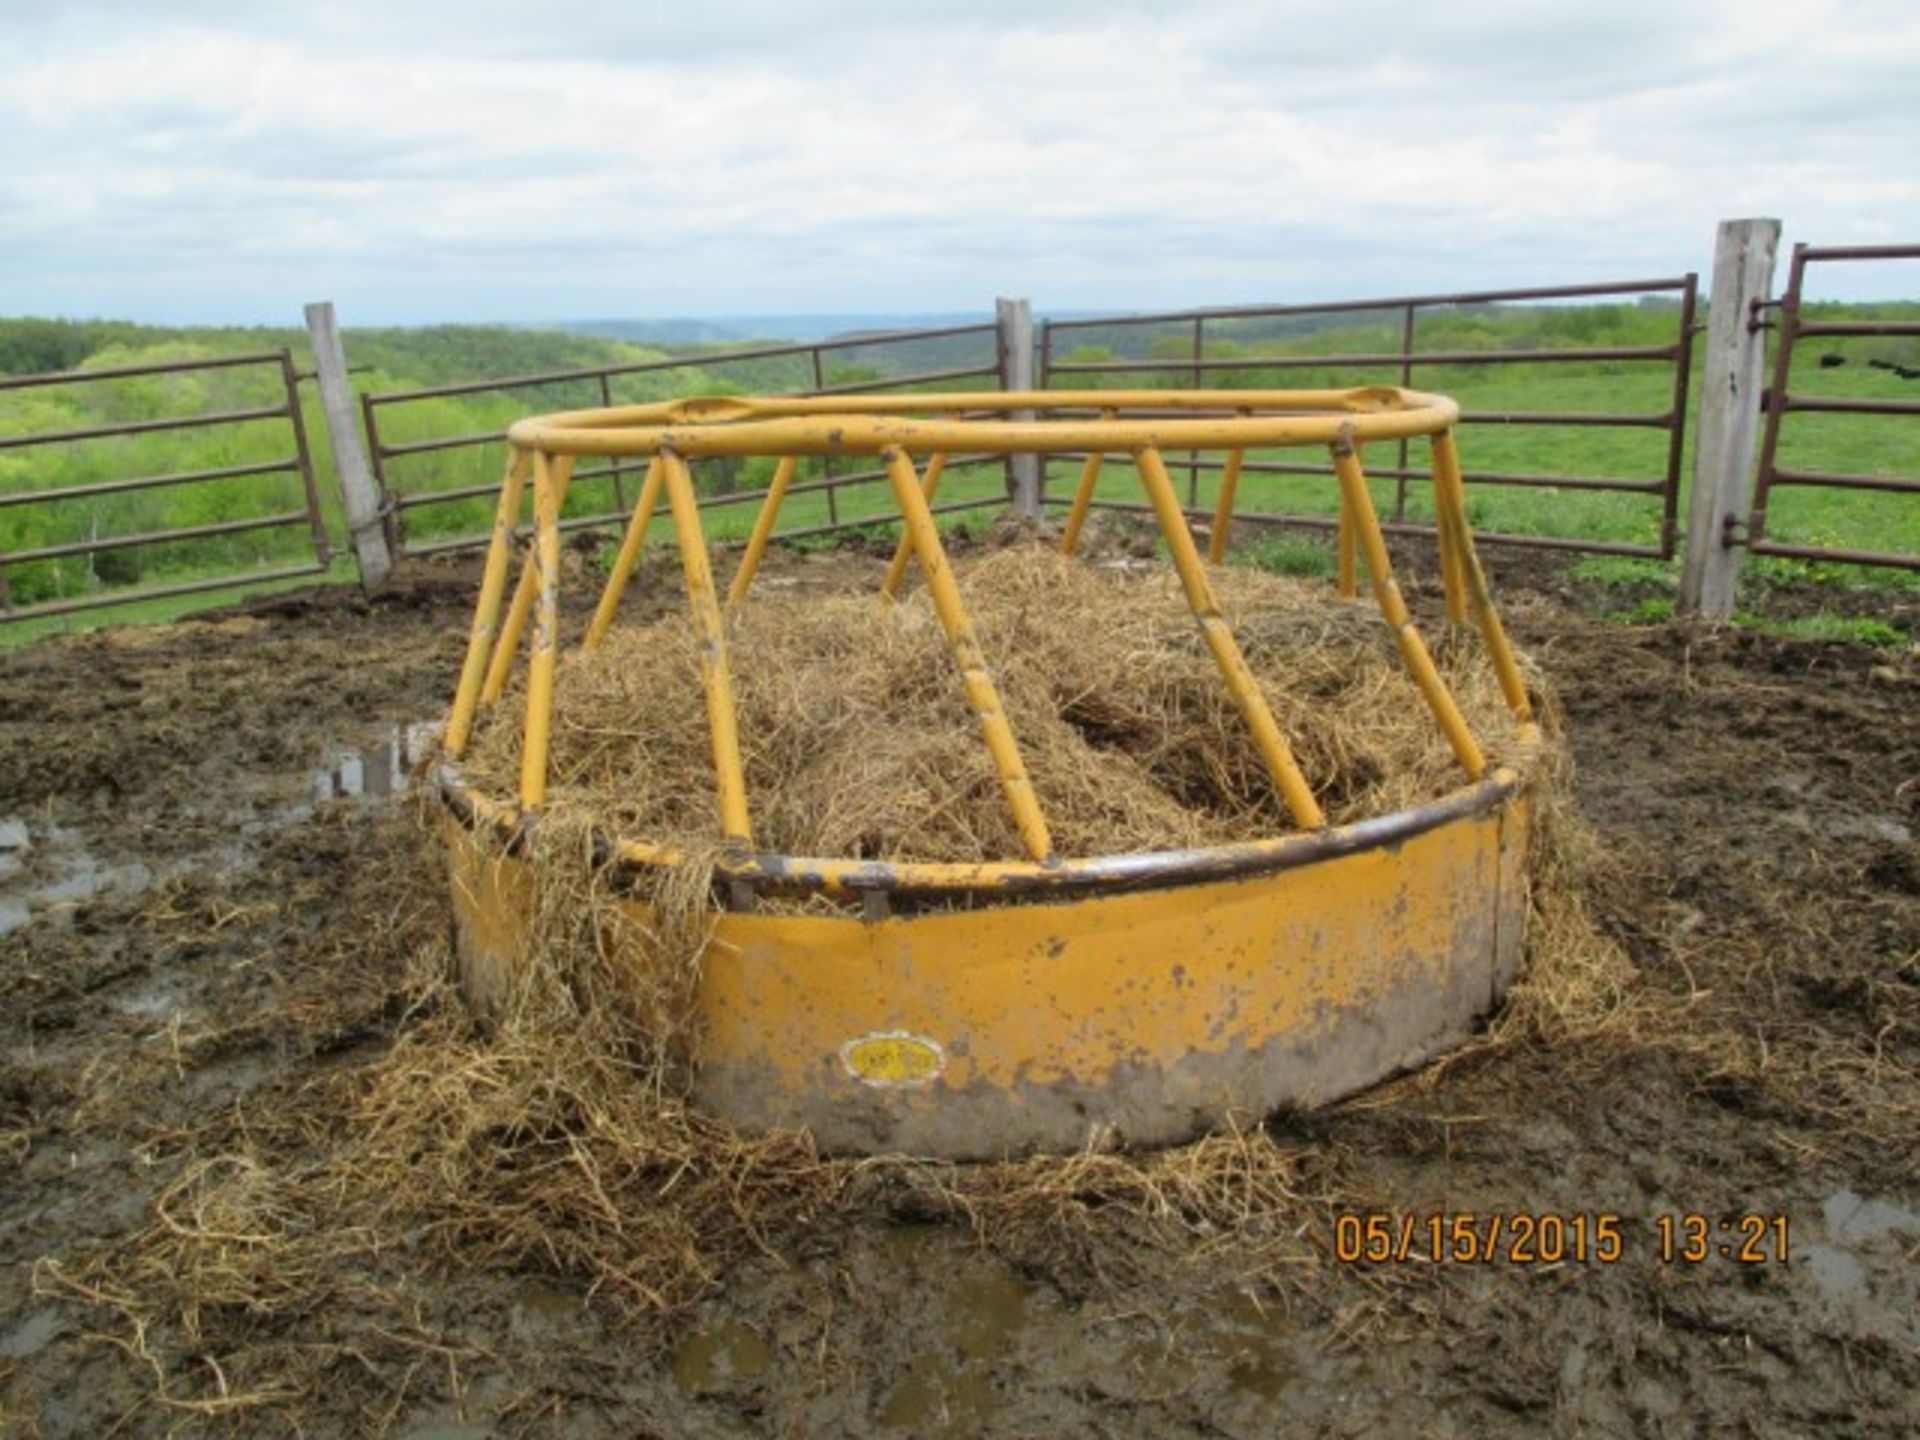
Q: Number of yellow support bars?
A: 15